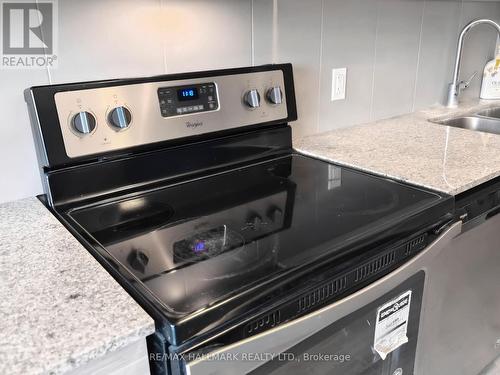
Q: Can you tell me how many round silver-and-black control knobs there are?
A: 4